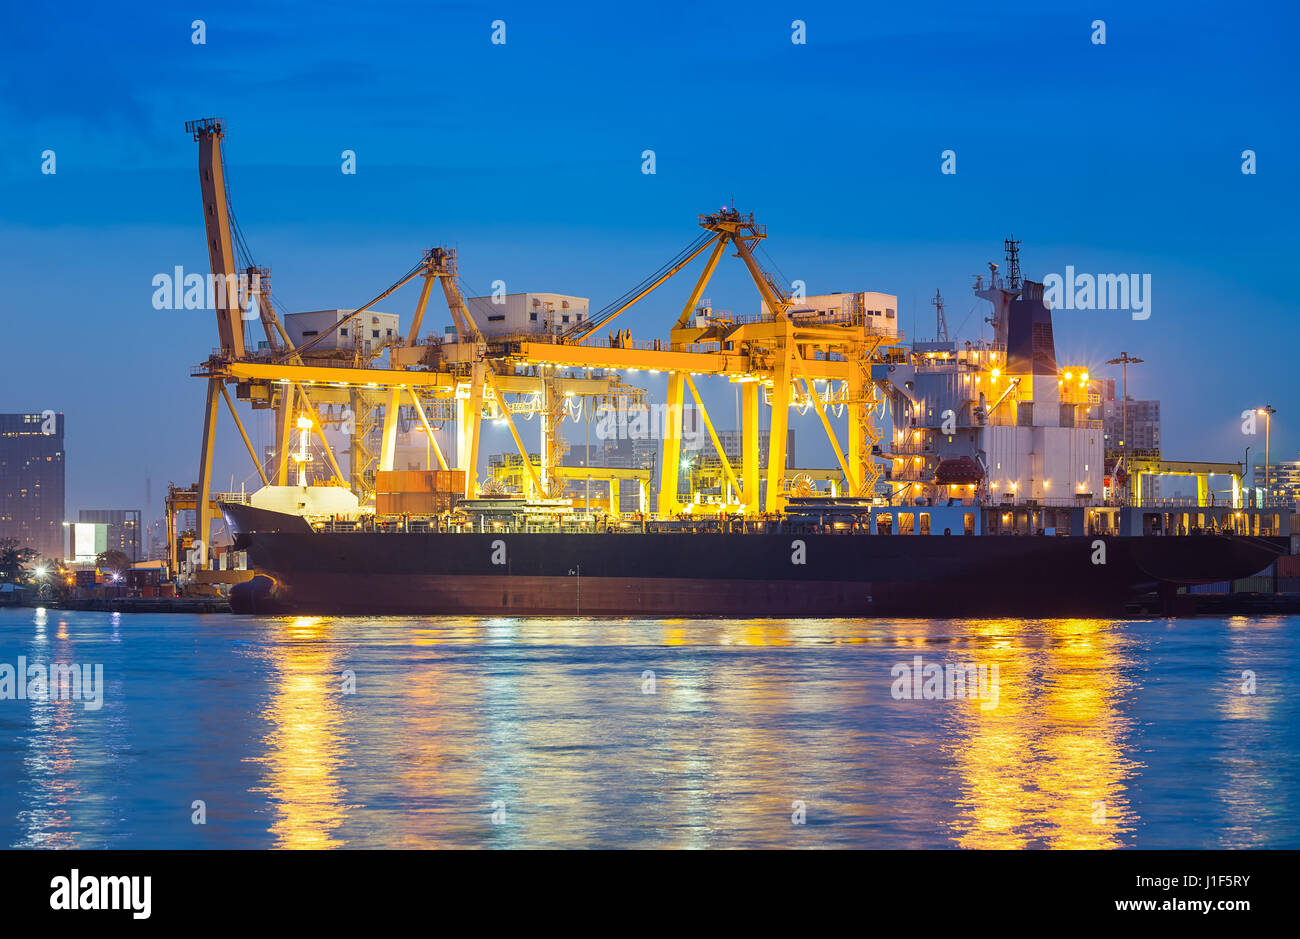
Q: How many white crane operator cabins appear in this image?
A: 3